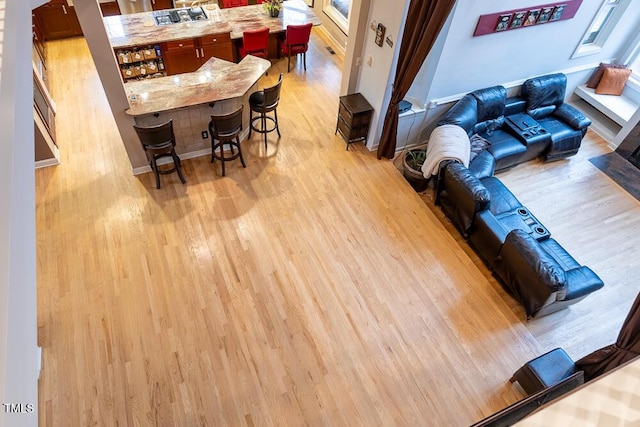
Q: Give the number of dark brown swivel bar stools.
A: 3